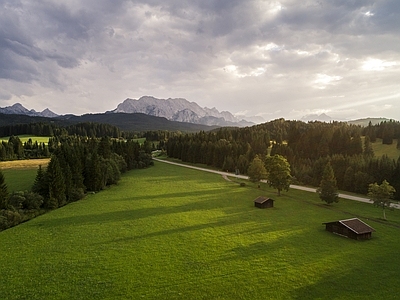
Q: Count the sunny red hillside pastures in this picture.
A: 0